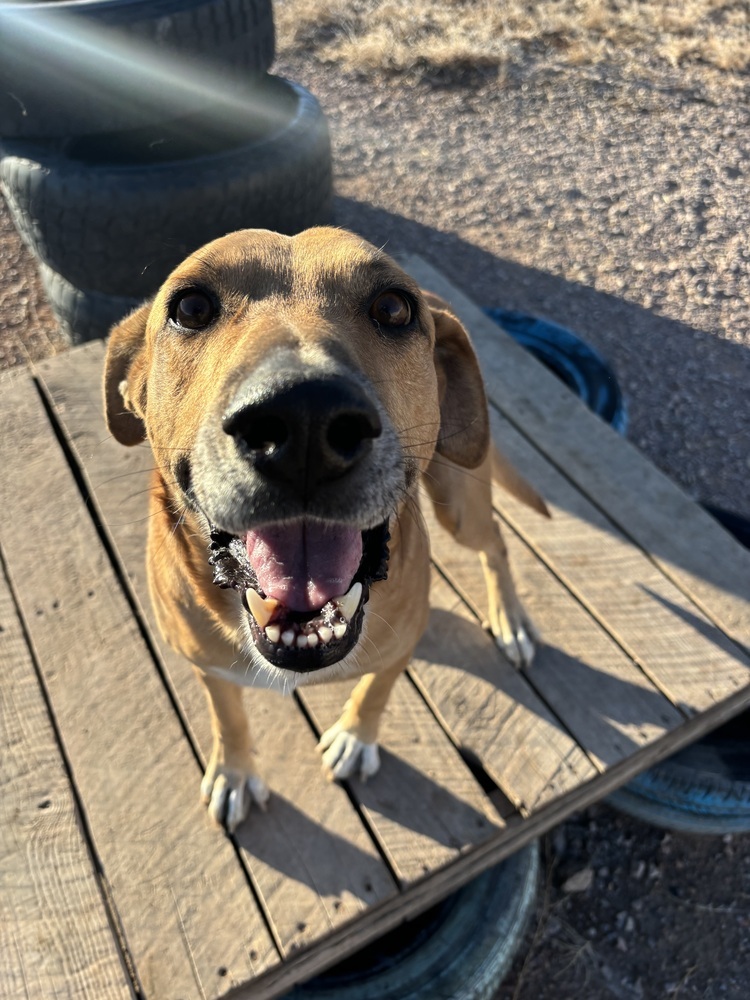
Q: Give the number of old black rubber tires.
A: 3